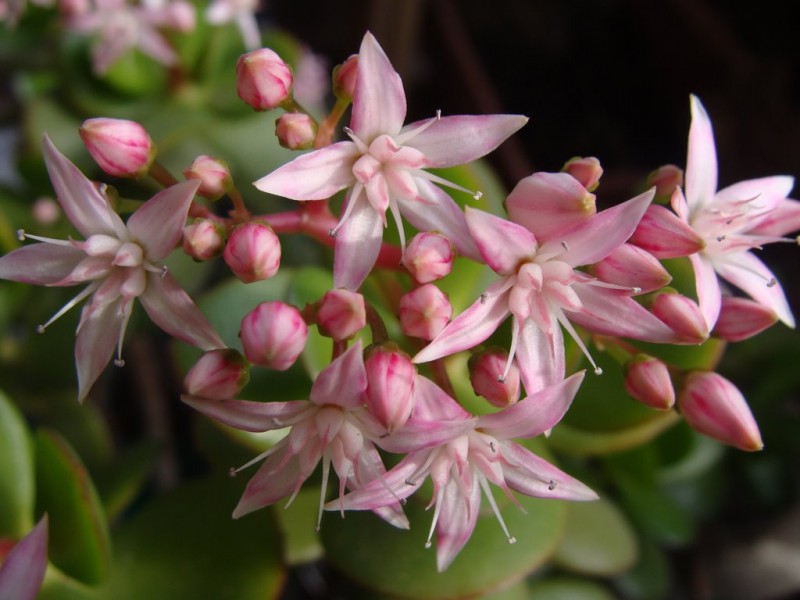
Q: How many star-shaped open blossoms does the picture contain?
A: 6